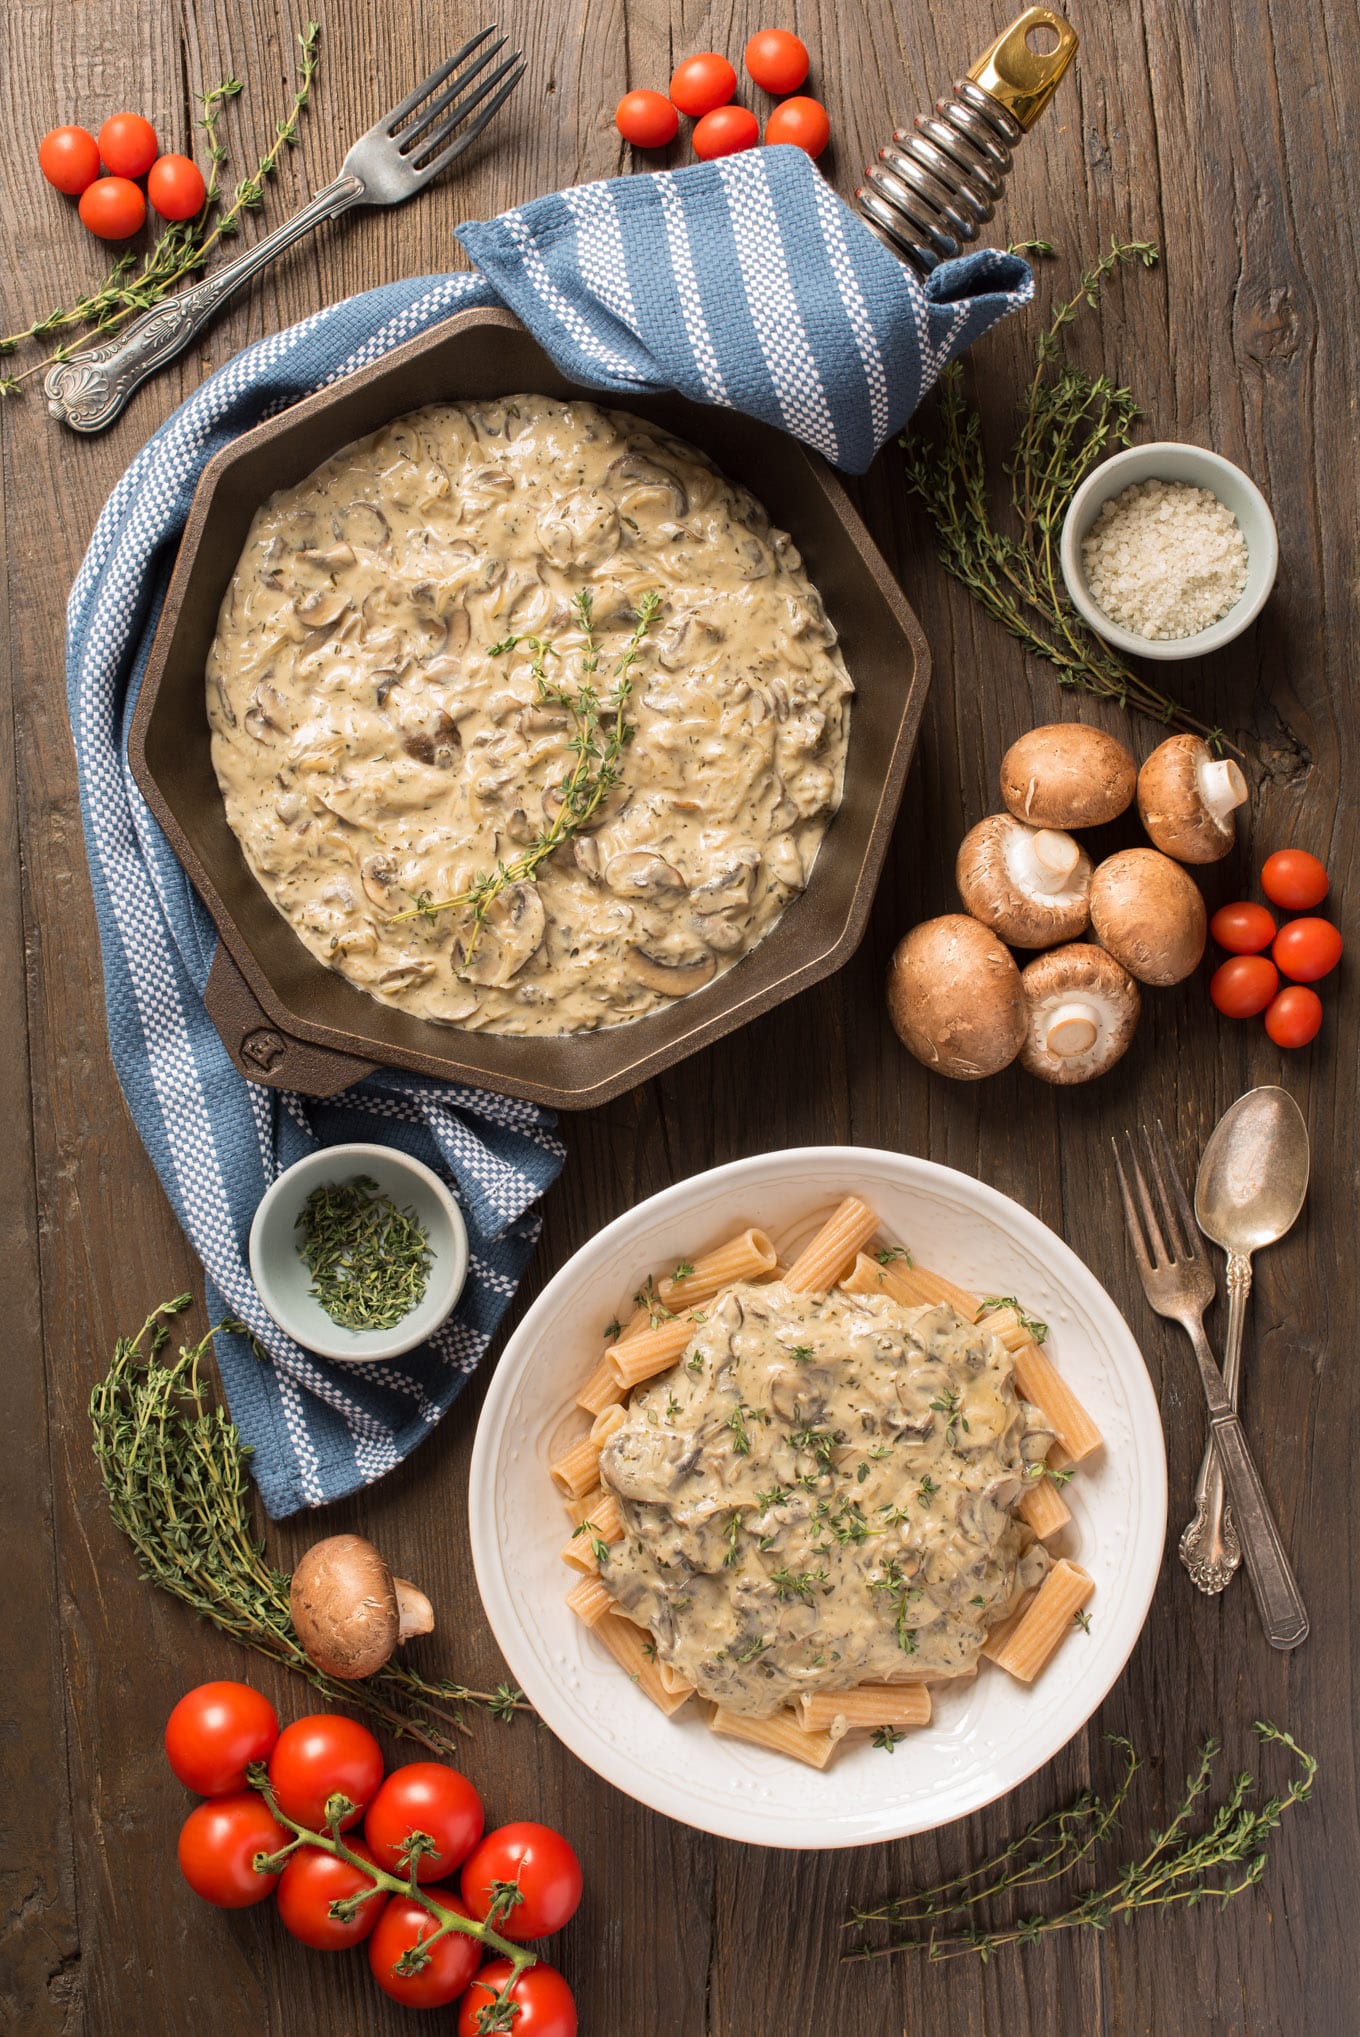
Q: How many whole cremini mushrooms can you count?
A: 7